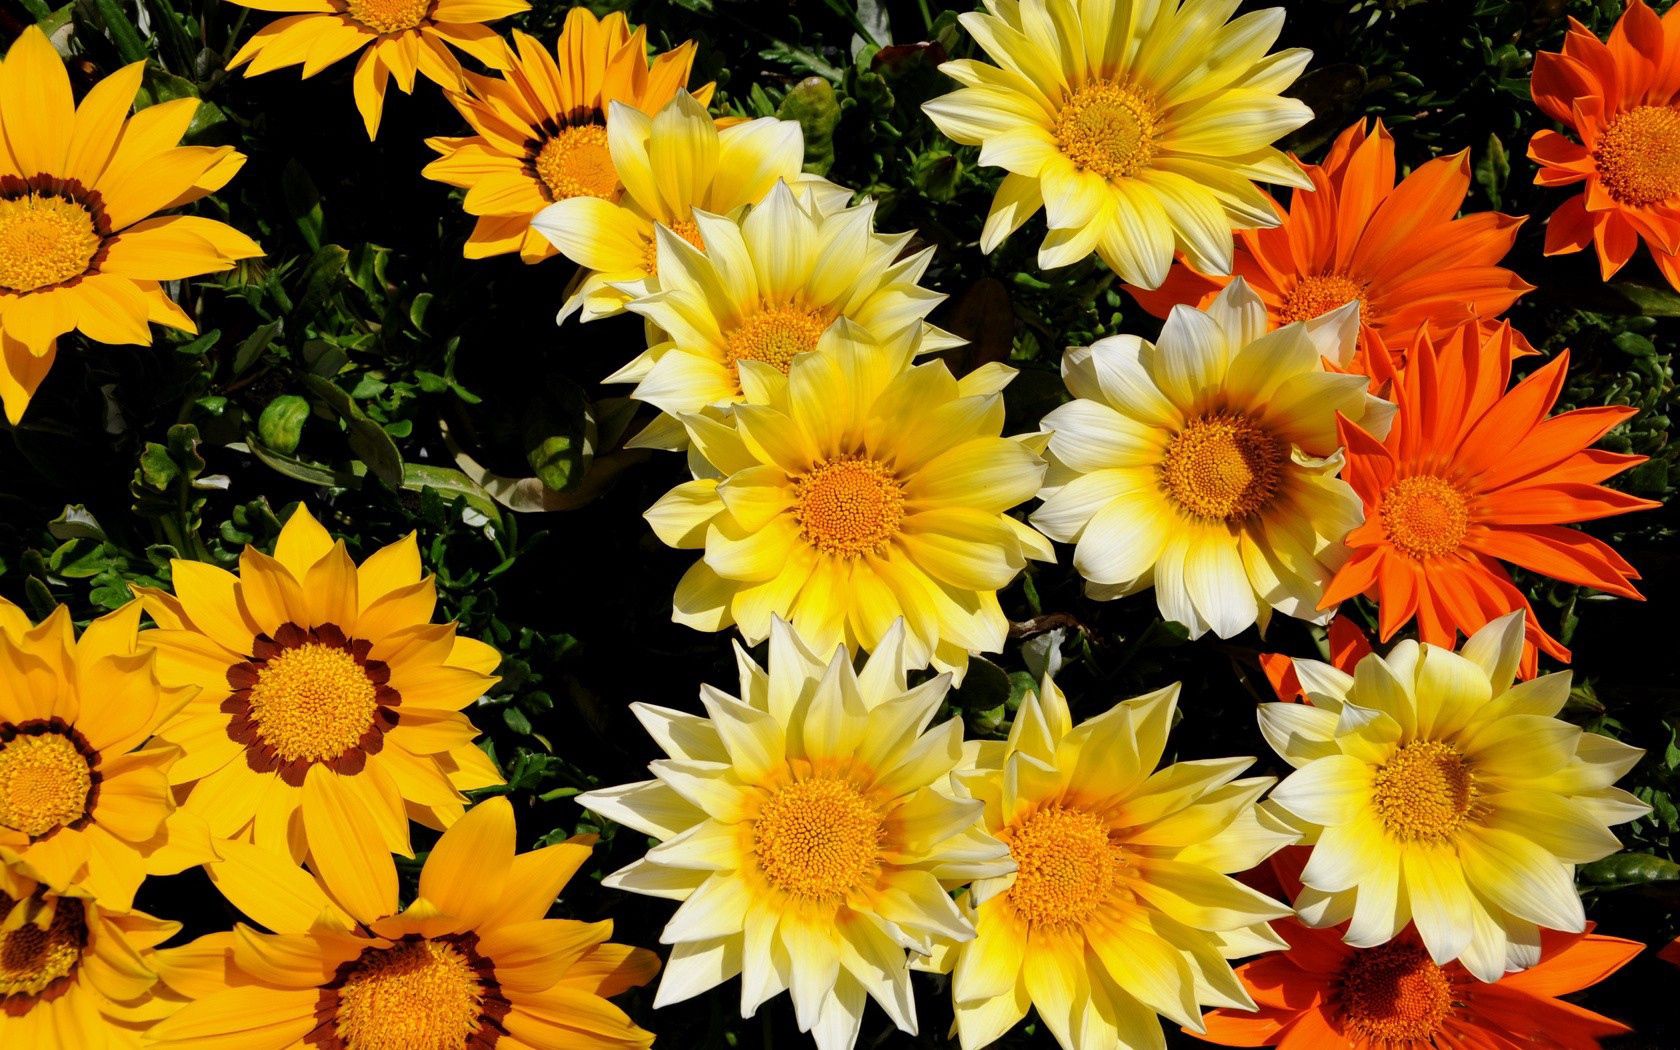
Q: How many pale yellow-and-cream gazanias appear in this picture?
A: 8